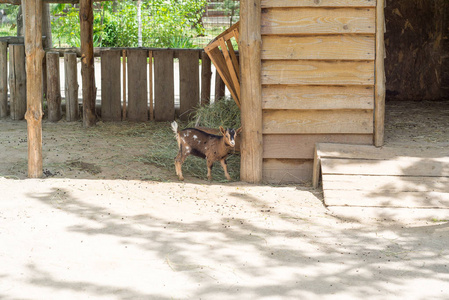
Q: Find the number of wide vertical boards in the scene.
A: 4